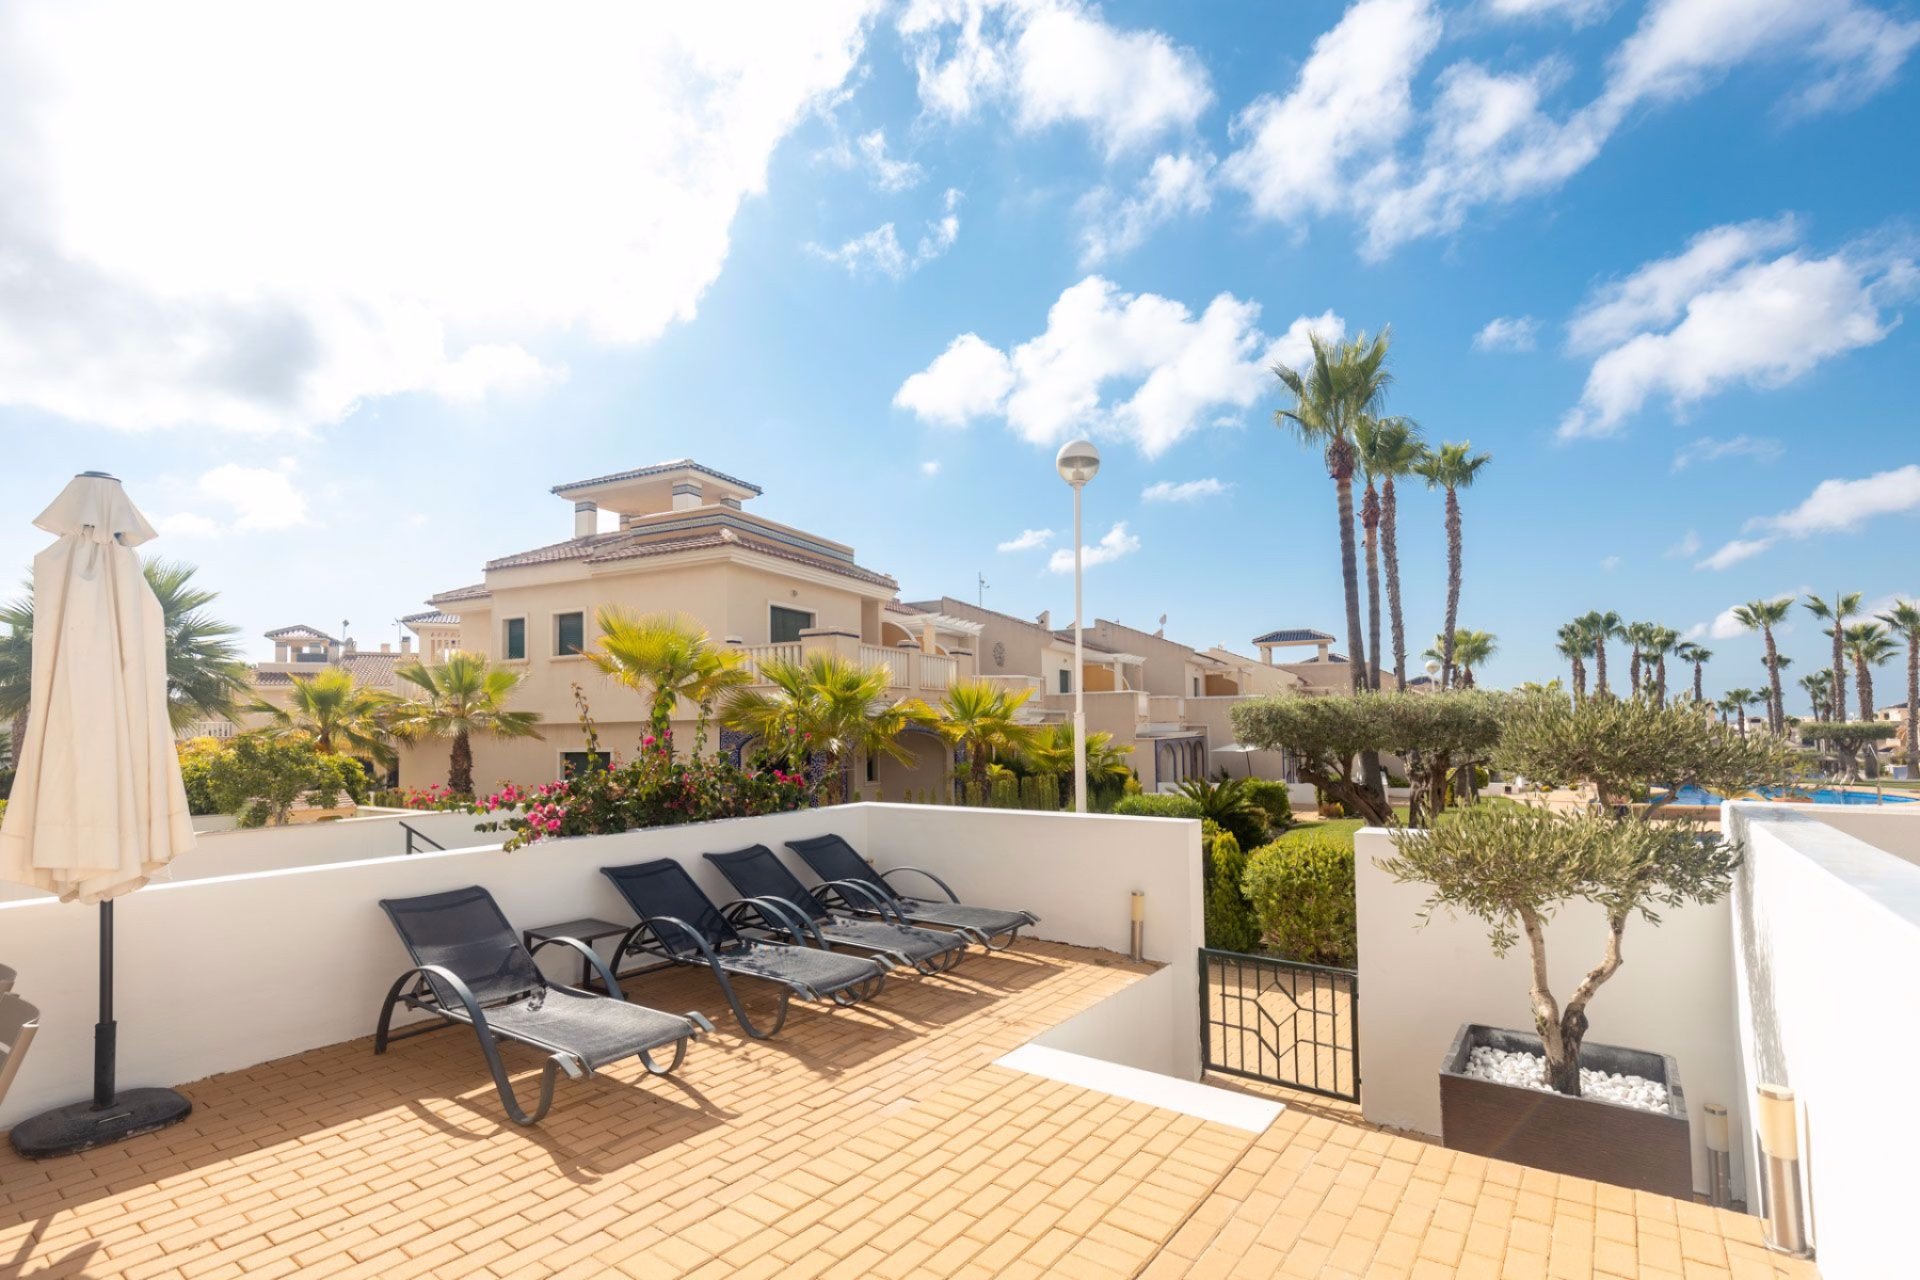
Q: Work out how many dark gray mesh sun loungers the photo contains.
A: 4